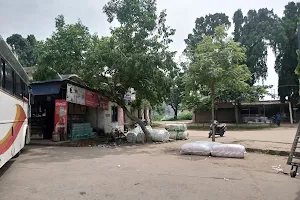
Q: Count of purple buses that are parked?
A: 0